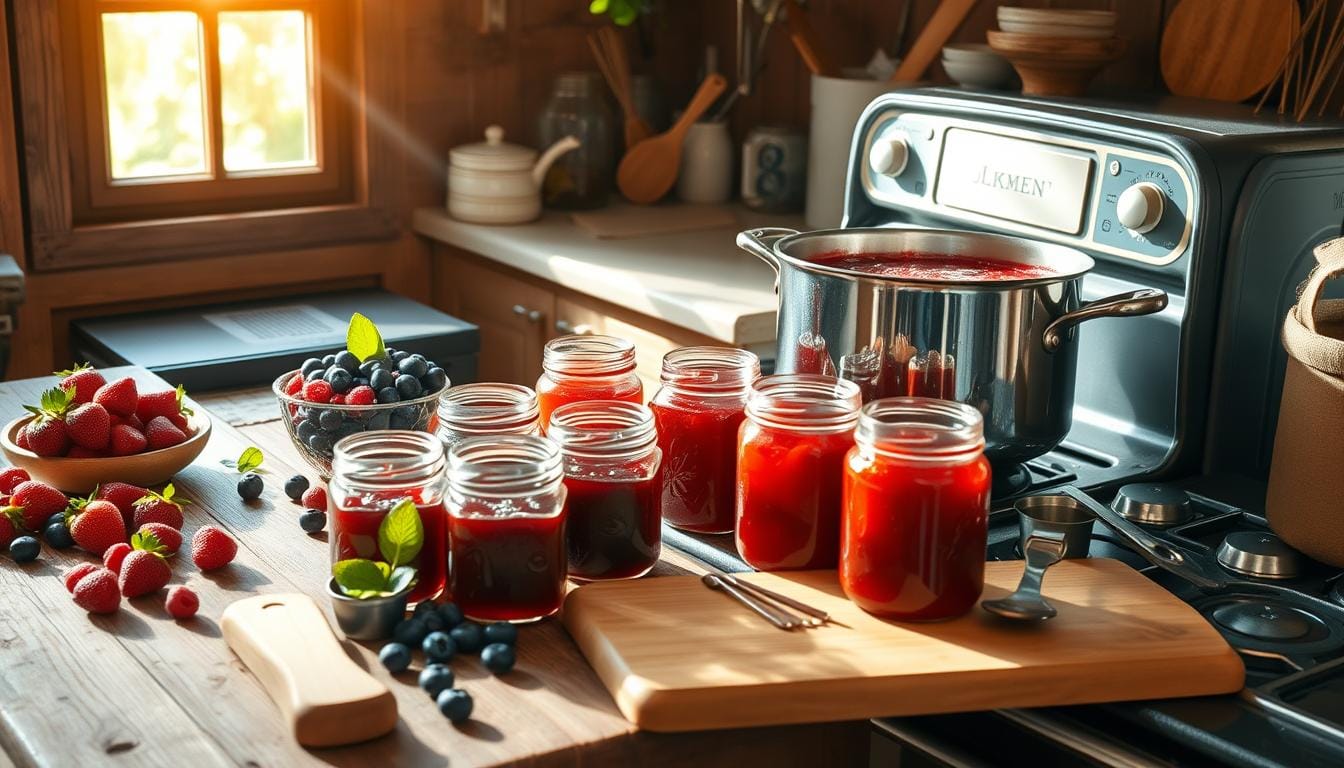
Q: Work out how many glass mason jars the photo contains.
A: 8